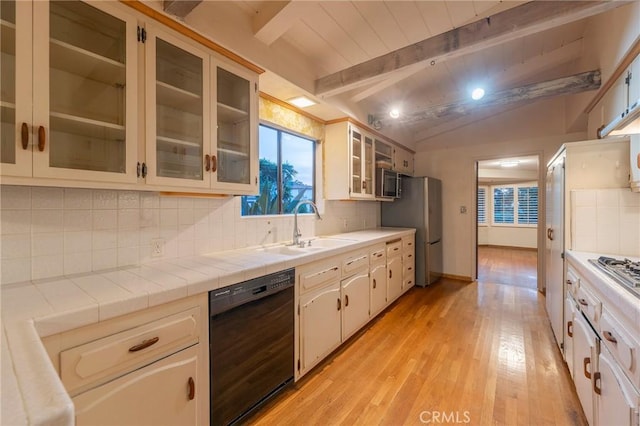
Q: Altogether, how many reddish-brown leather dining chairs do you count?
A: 0